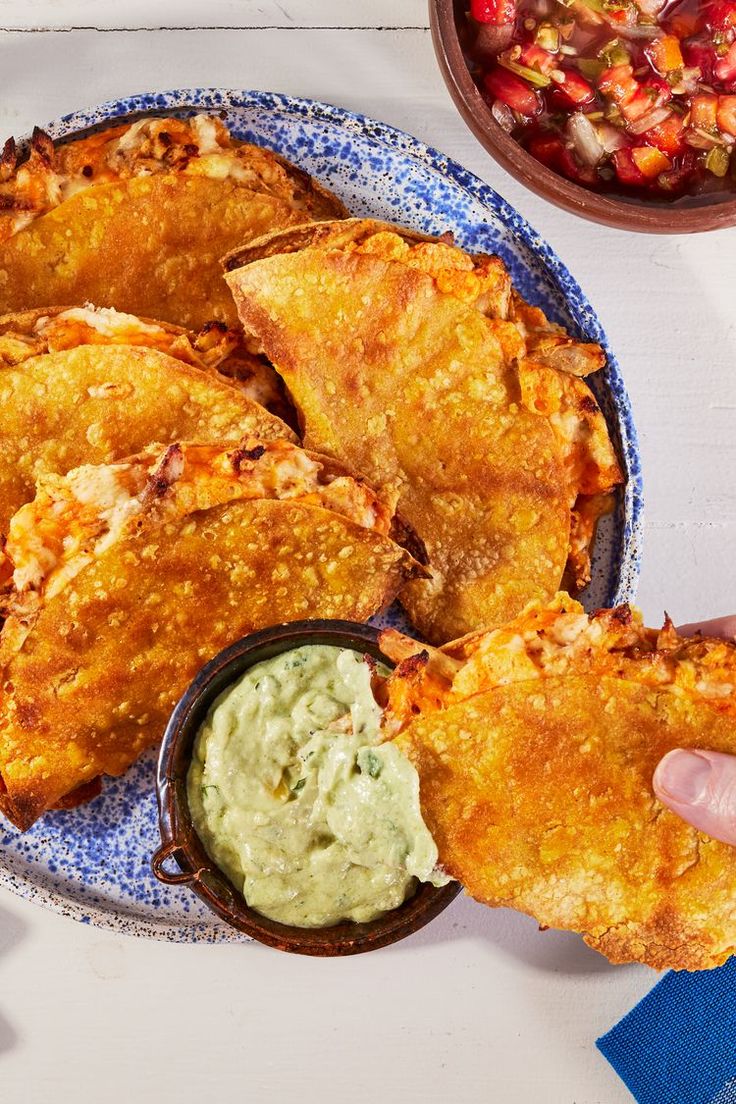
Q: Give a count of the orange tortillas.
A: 5